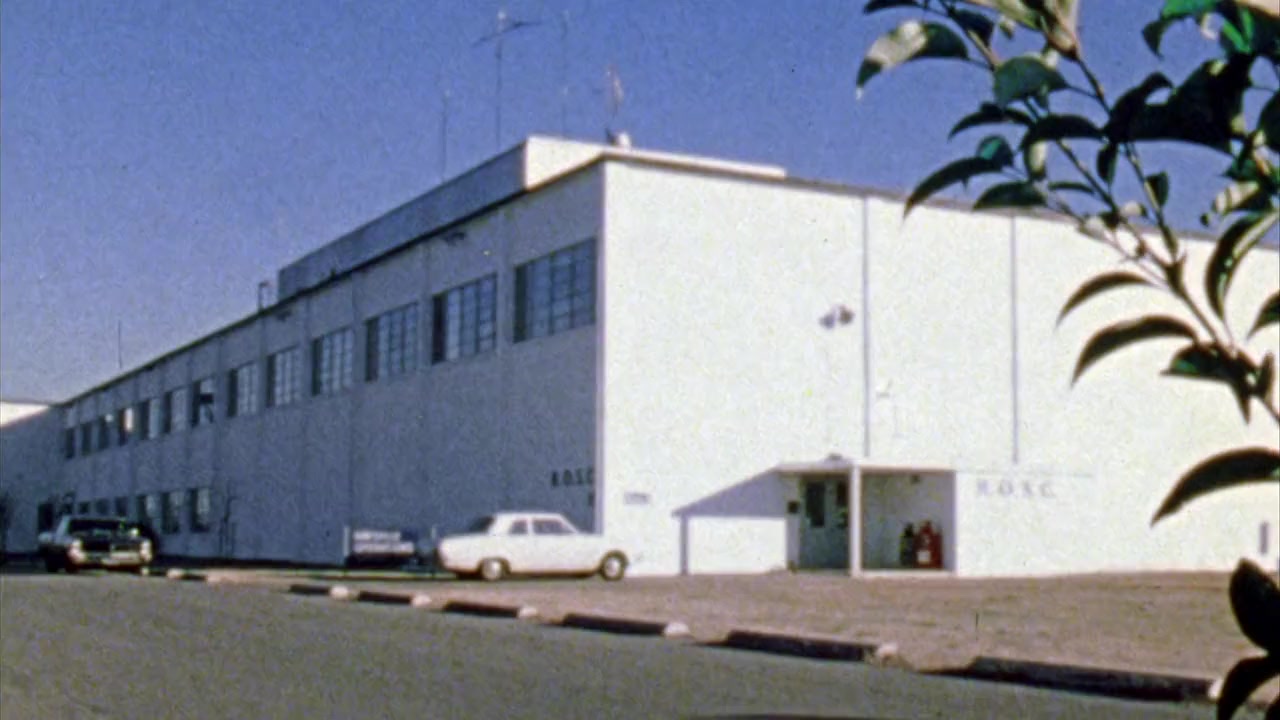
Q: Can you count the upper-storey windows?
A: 13